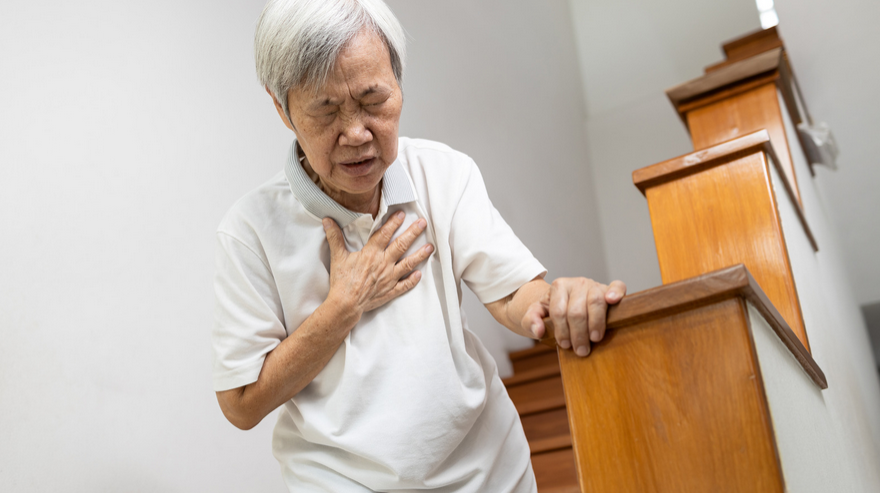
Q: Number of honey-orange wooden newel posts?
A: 3